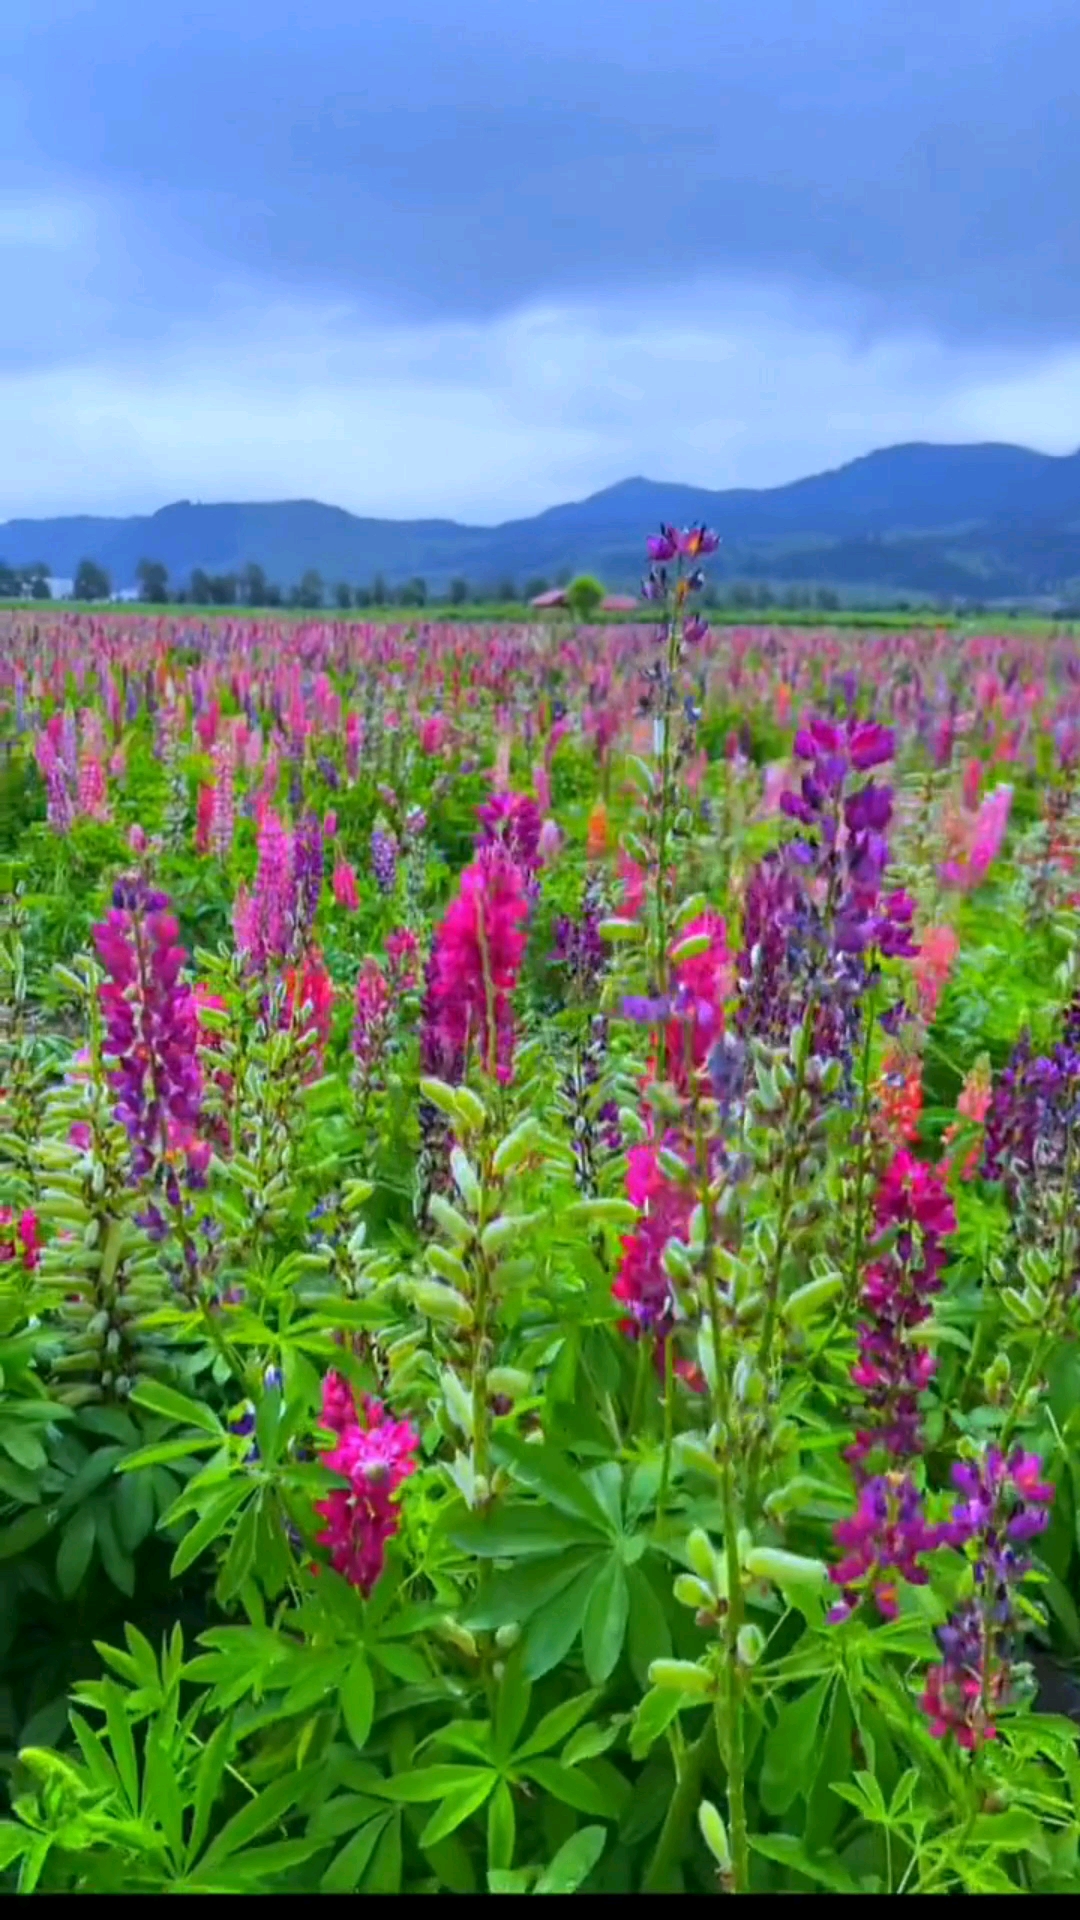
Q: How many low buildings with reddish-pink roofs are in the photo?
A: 2